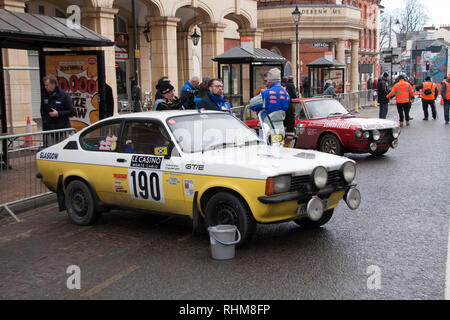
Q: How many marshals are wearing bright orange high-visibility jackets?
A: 3